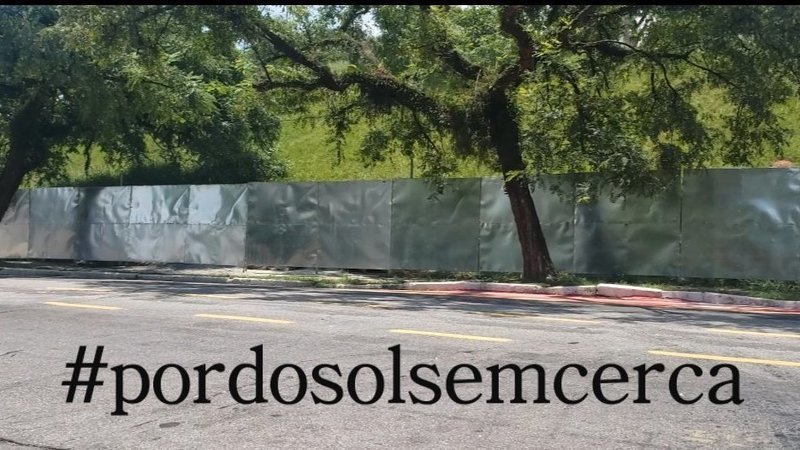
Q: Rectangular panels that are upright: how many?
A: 11